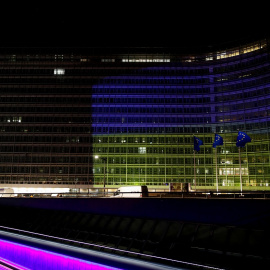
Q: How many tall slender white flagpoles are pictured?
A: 3